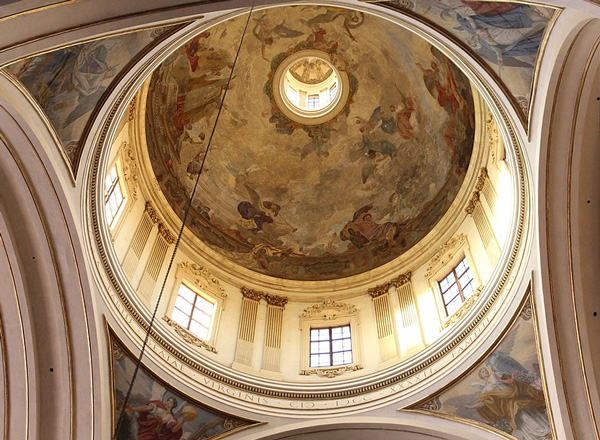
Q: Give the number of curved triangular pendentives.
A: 4